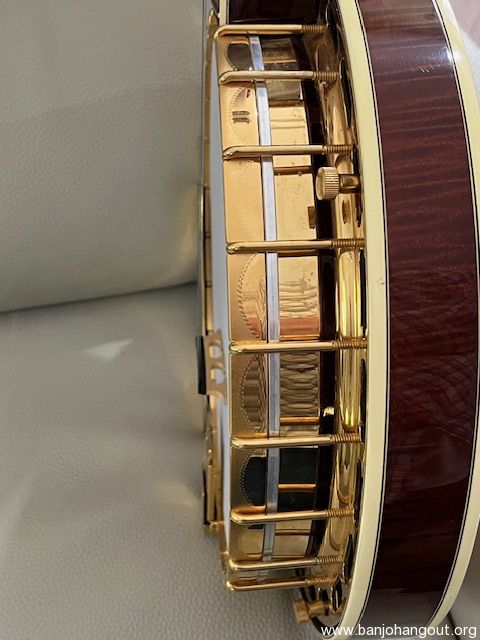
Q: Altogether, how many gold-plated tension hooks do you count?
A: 9